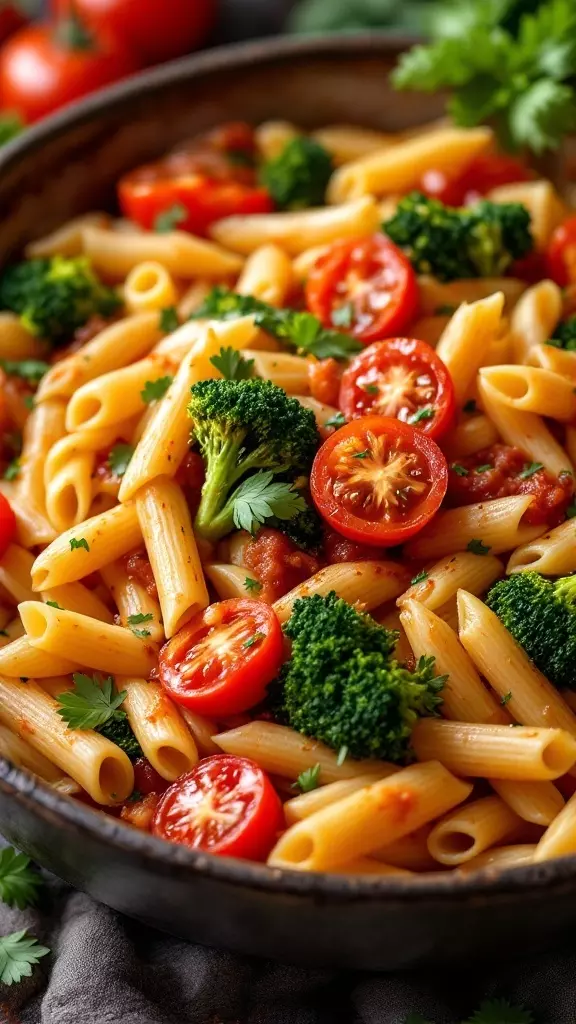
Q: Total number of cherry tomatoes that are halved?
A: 5